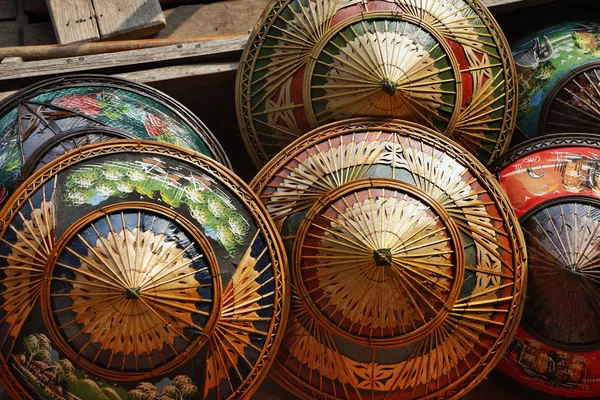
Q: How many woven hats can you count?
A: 6